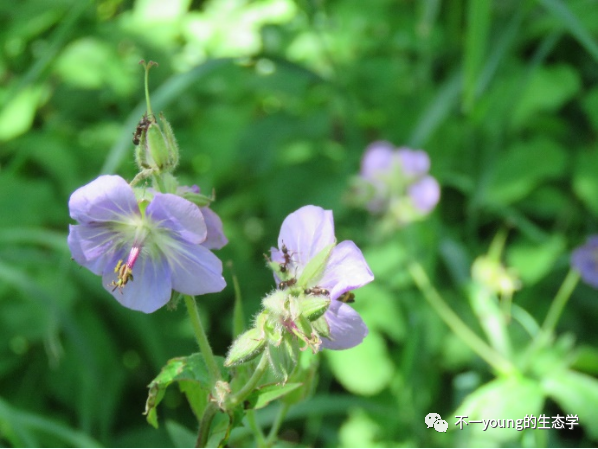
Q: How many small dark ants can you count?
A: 4